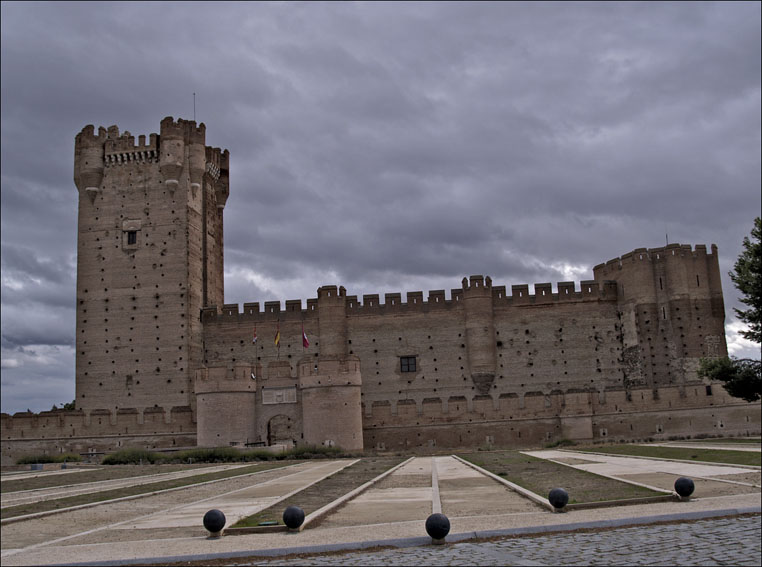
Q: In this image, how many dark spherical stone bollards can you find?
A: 5